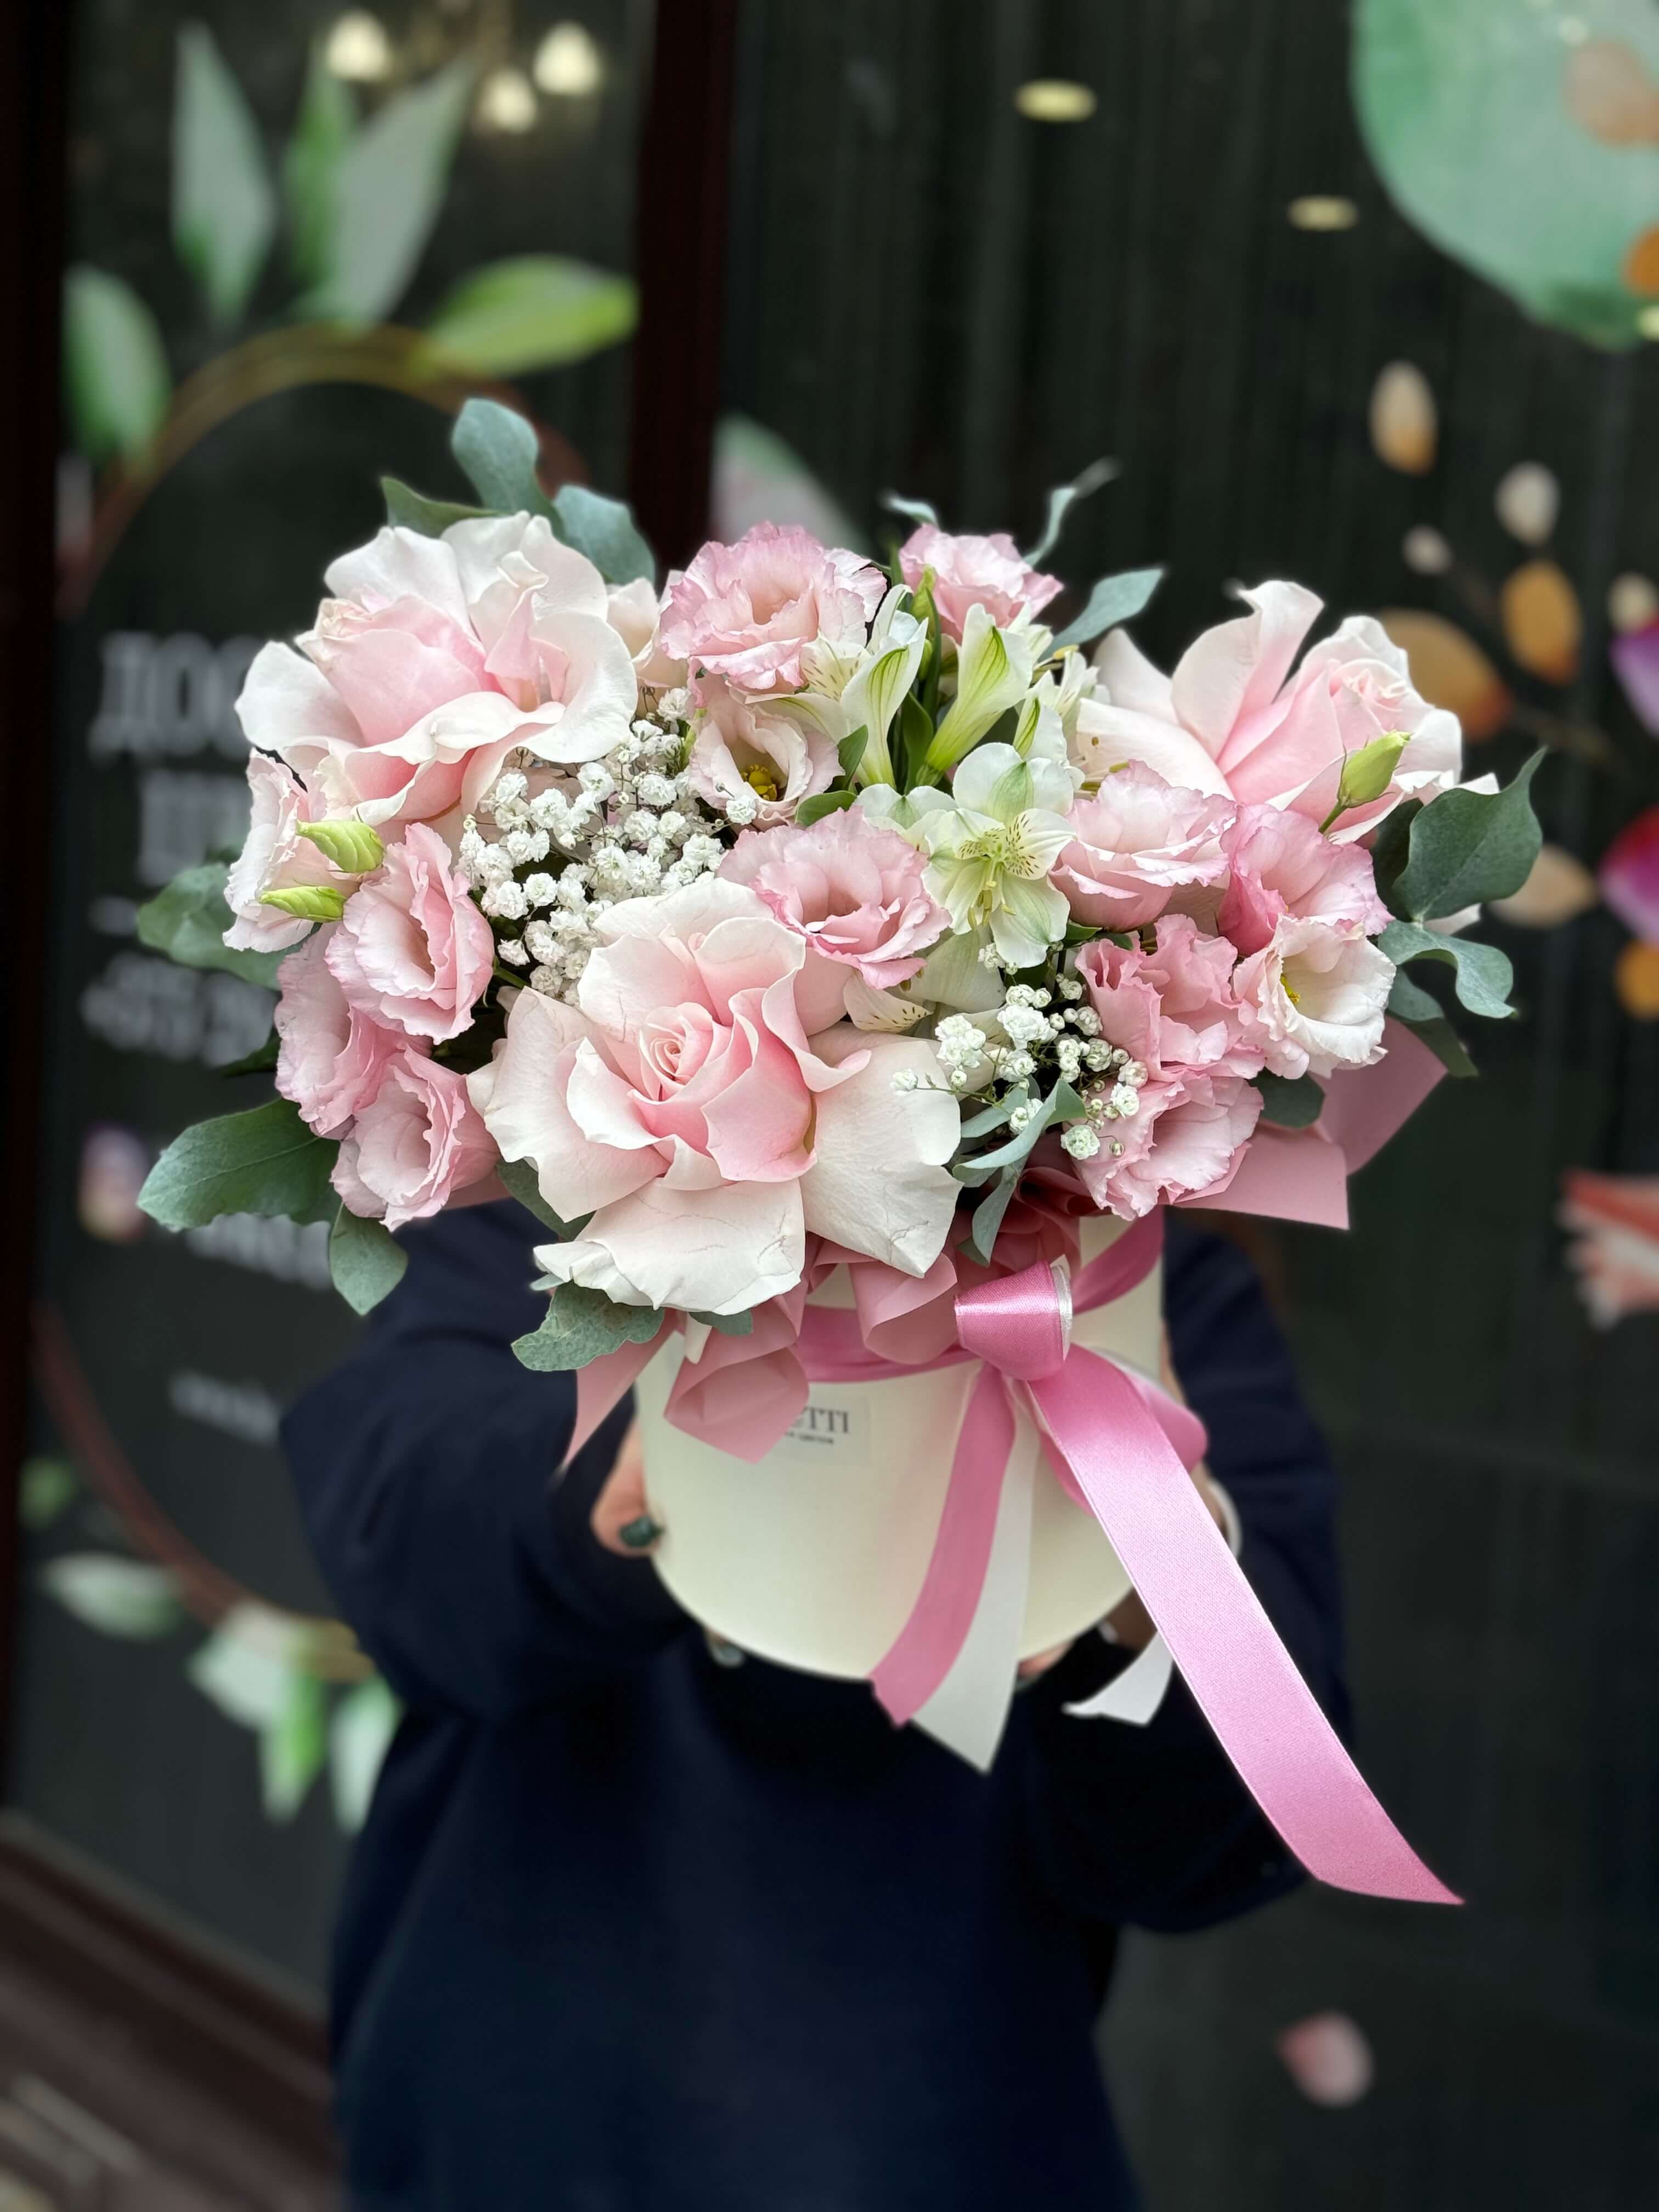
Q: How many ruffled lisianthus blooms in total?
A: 13